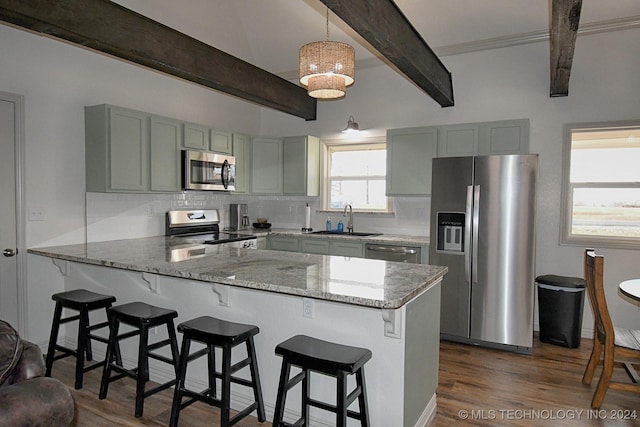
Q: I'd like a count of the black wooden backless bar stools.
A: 4